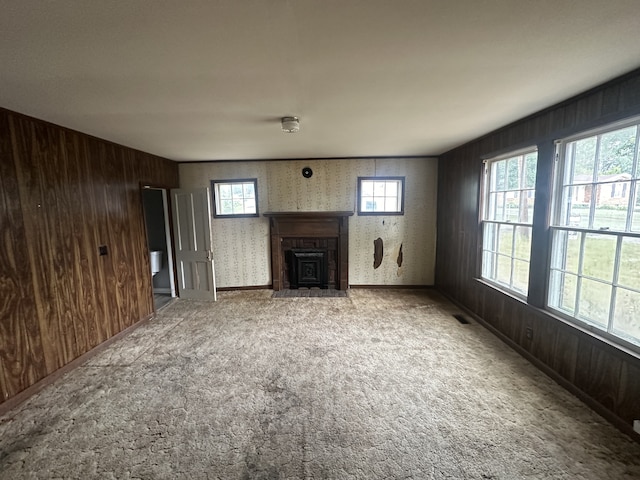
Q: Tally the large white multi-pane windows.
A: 2